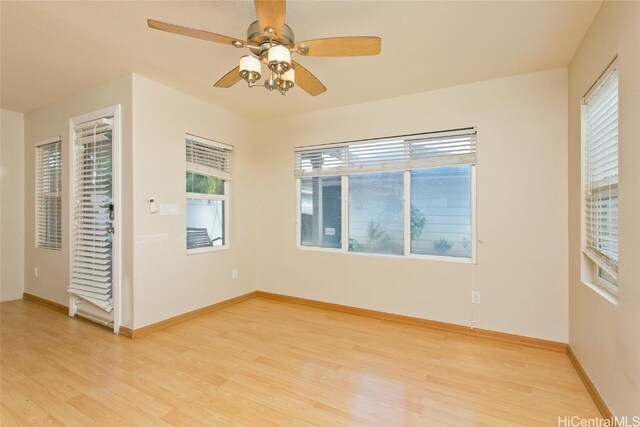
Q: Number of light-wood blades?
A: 5